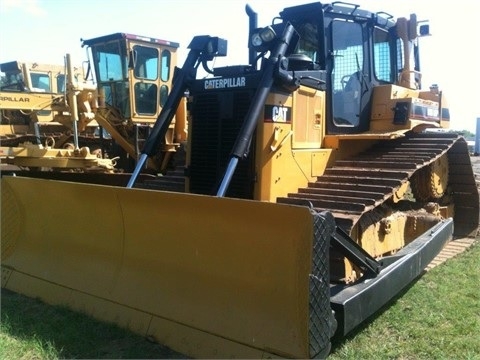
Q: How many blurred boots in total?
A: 0